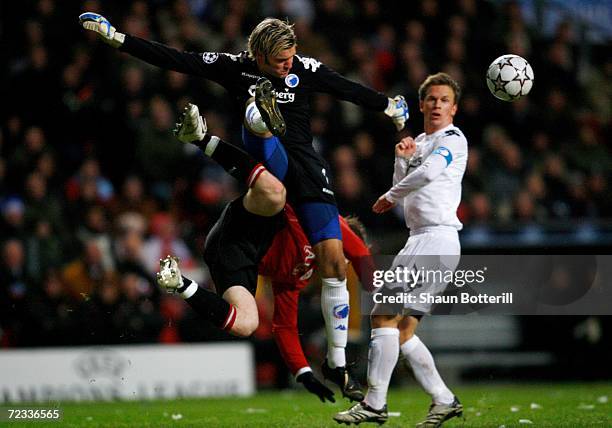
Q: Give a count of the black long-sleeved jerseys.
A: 1